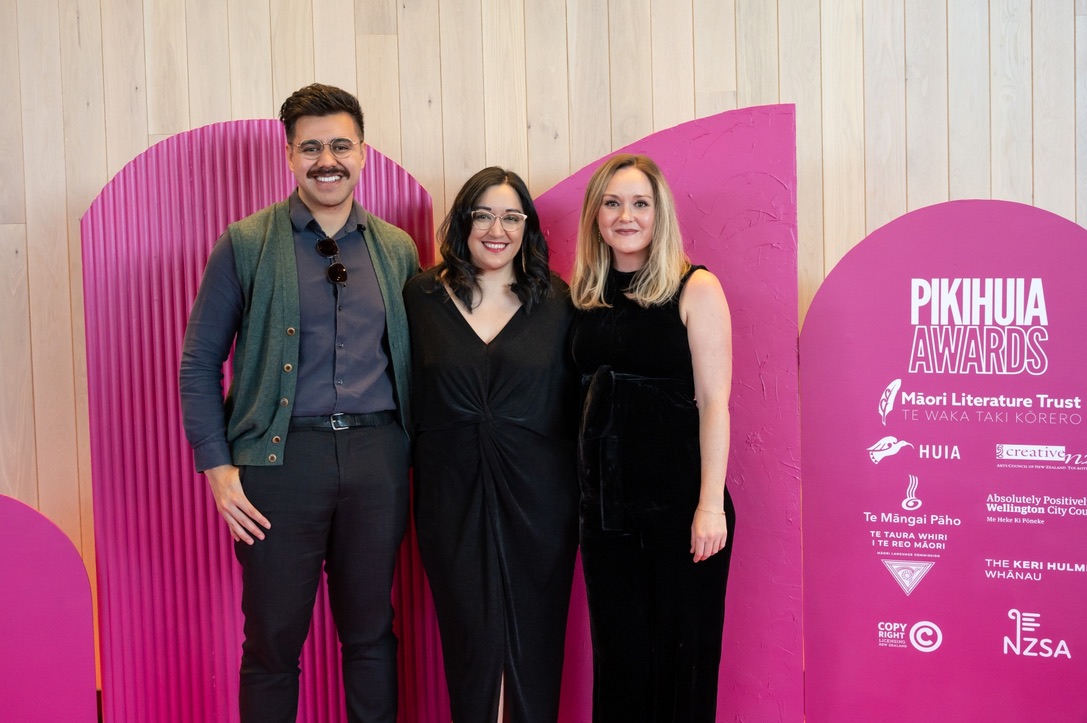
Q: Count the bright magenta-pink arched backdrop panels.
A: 4